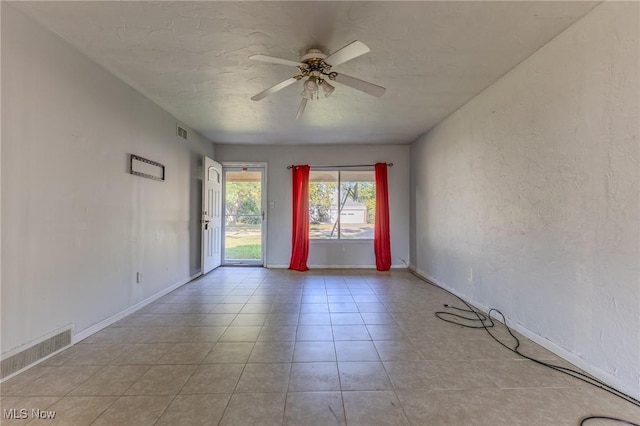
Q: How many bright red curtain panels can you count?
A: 2